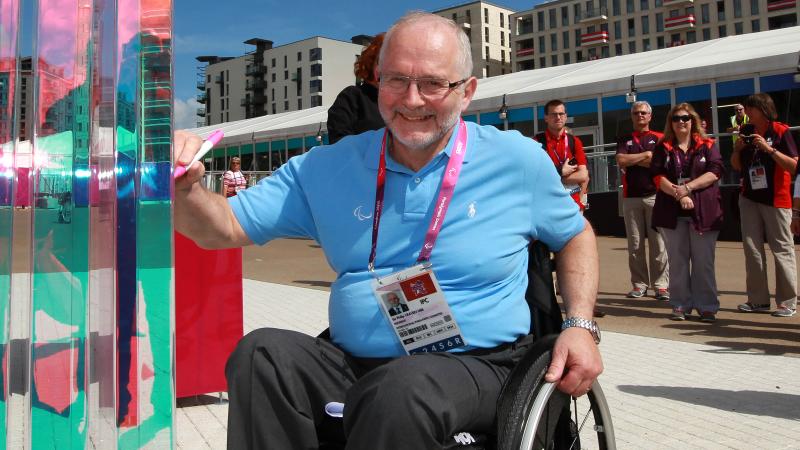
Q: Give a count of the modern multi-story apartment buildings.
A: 3